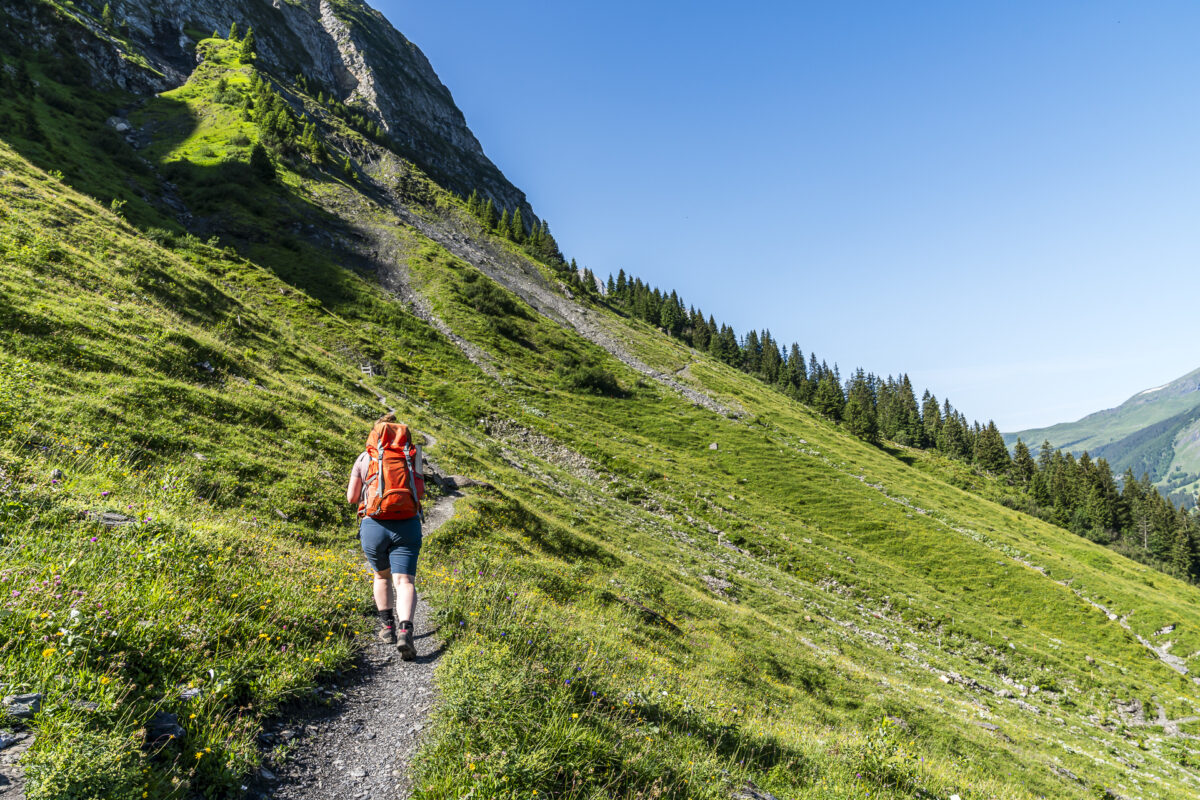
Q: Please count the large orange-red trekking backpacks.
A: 1